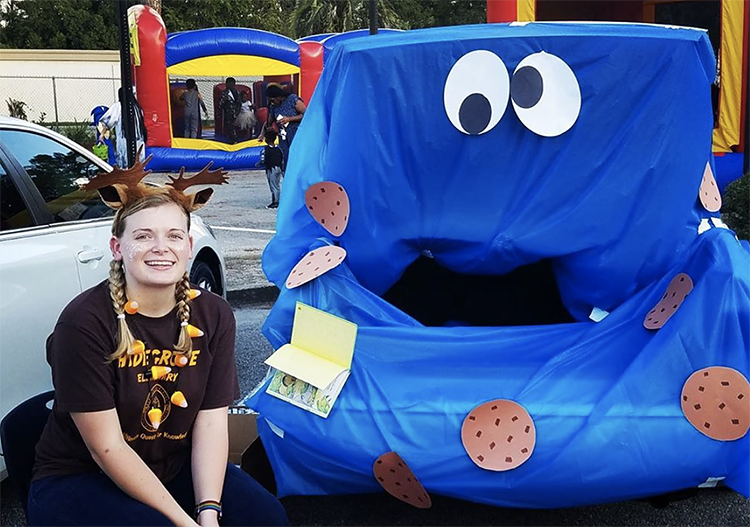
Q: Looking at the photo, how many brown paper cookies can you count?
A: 7